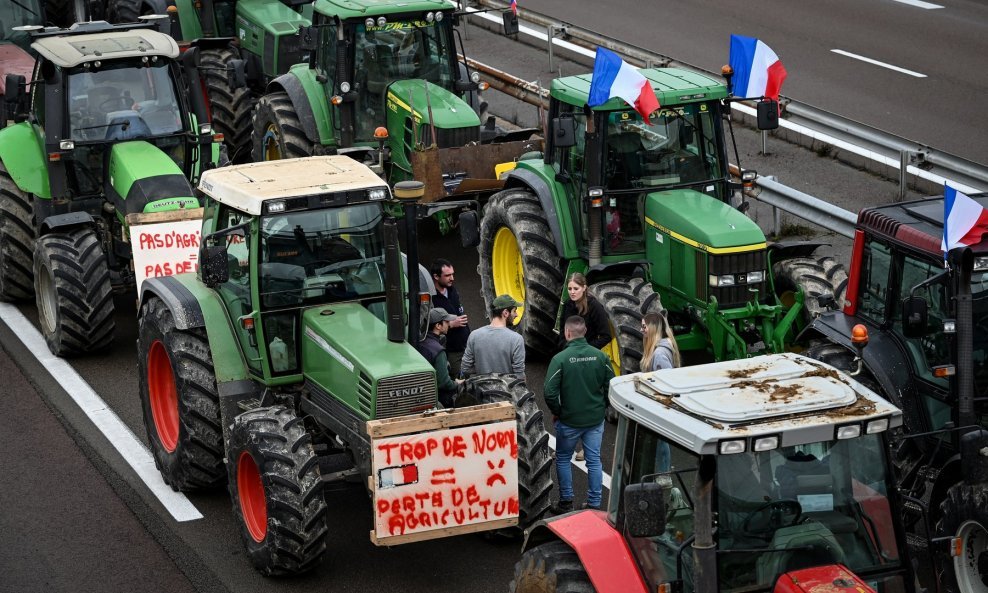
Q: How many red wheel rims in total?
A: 2